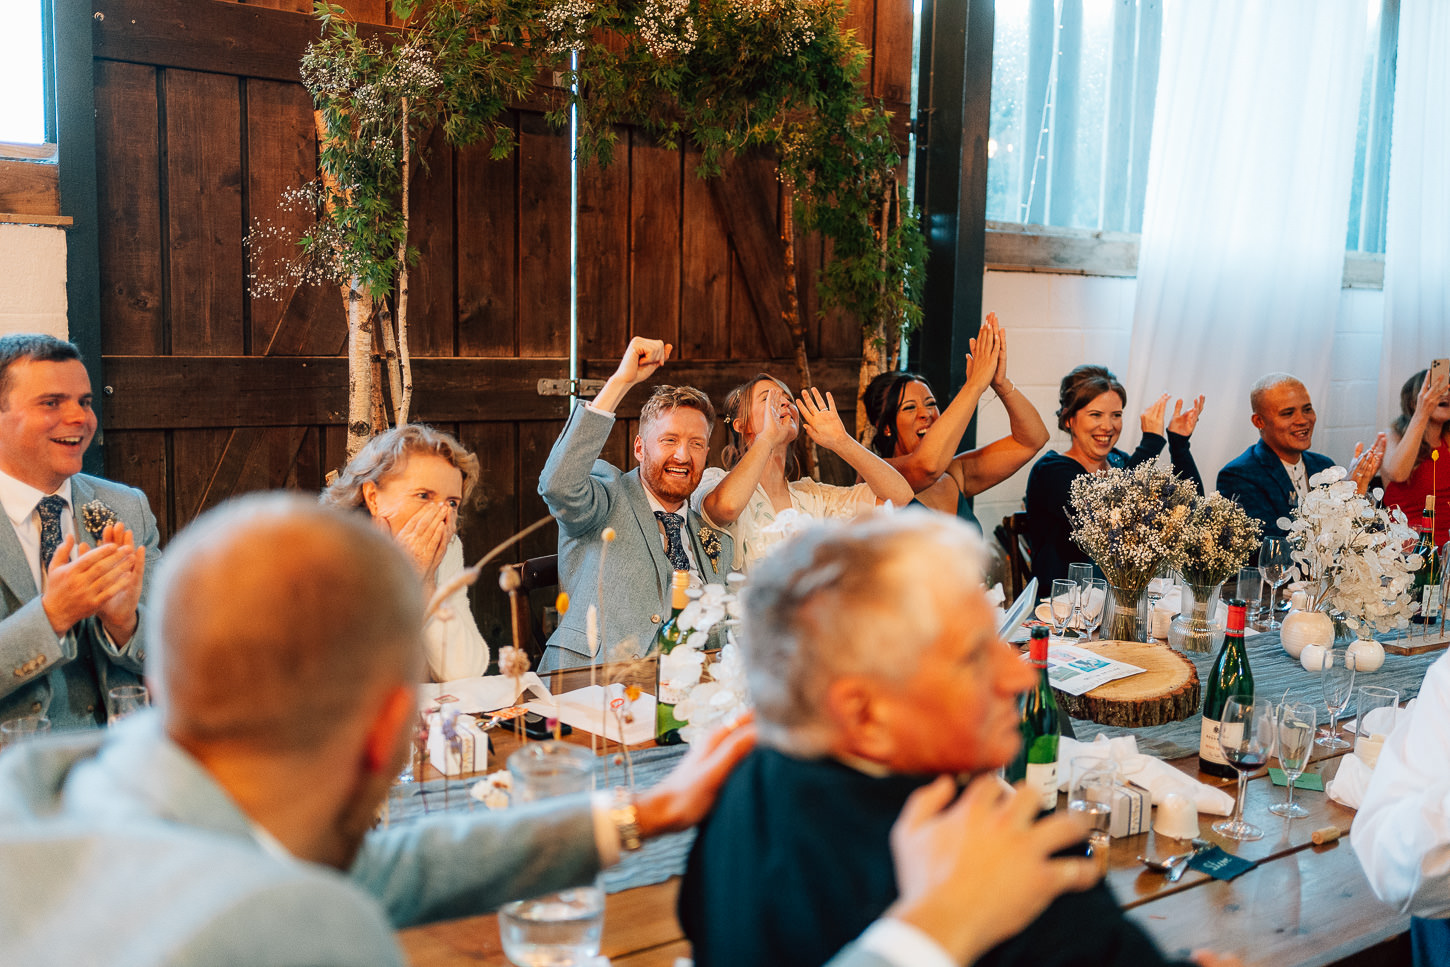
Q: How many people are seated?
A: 11